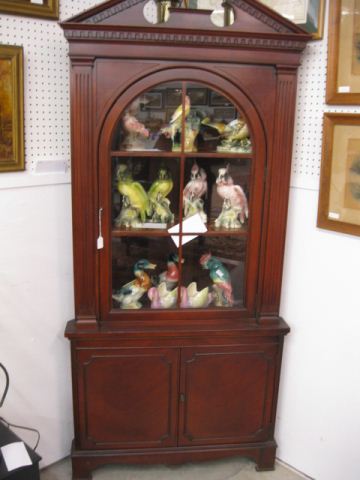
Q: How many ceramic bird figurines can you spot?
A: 12